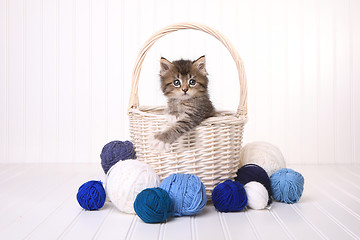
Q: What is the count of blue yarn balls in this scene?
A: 7